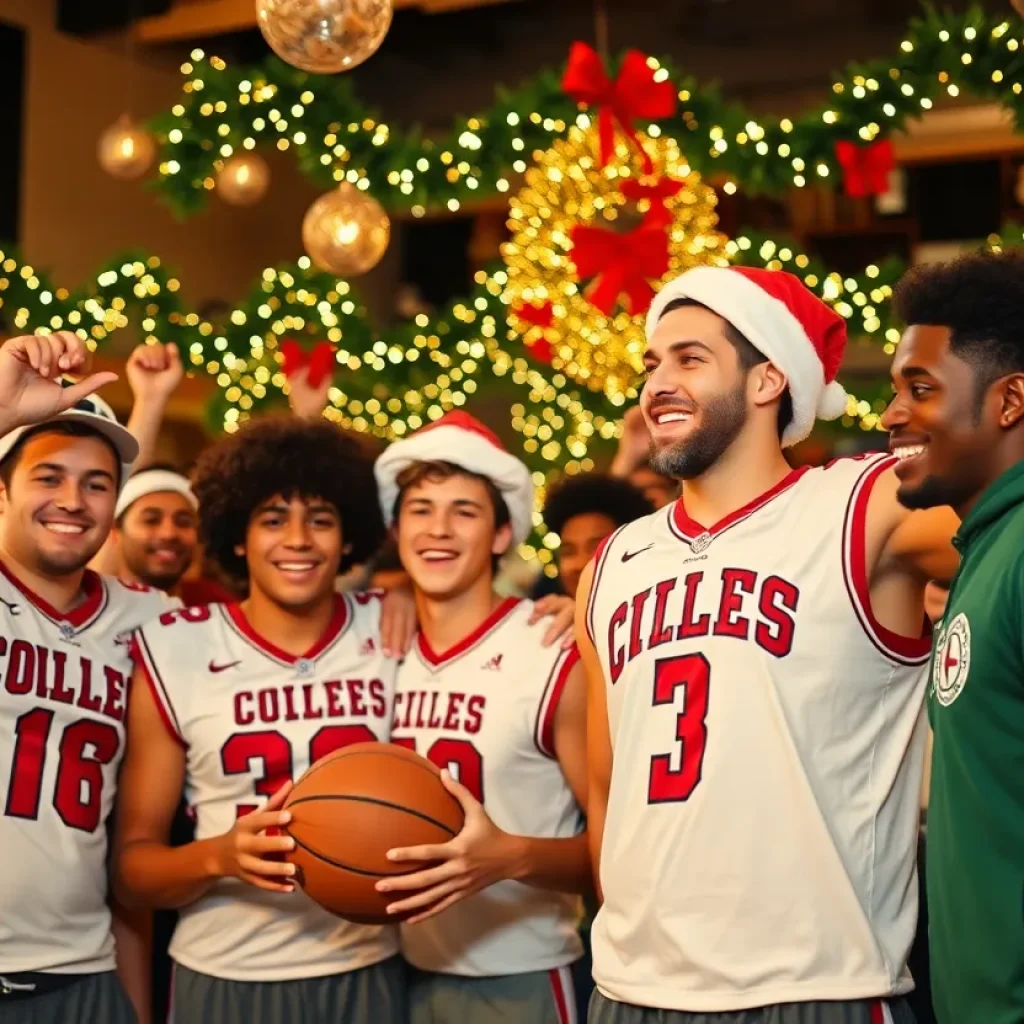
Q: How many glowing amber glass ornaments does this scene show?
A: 4